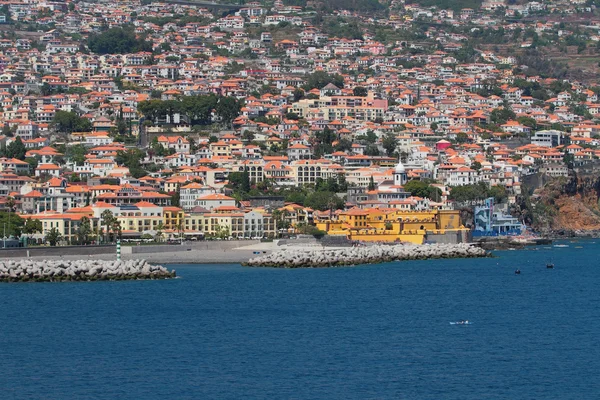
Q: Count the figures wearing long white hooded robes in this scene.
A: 0